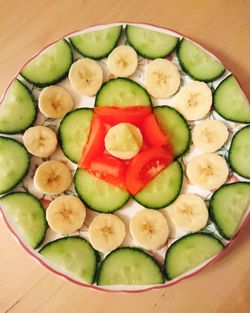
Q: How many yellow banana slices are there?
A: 14